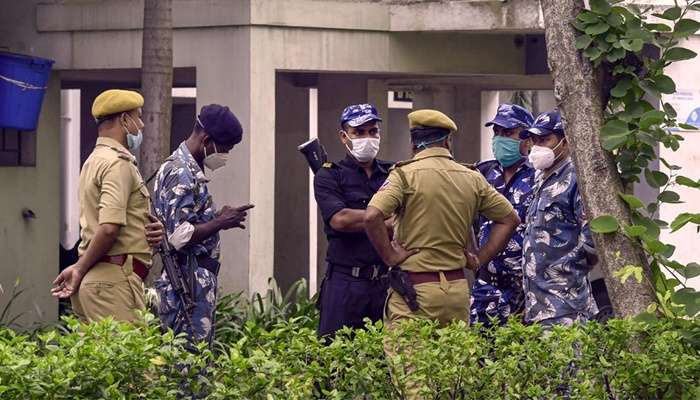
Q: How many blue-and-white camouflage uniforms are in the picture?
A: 3